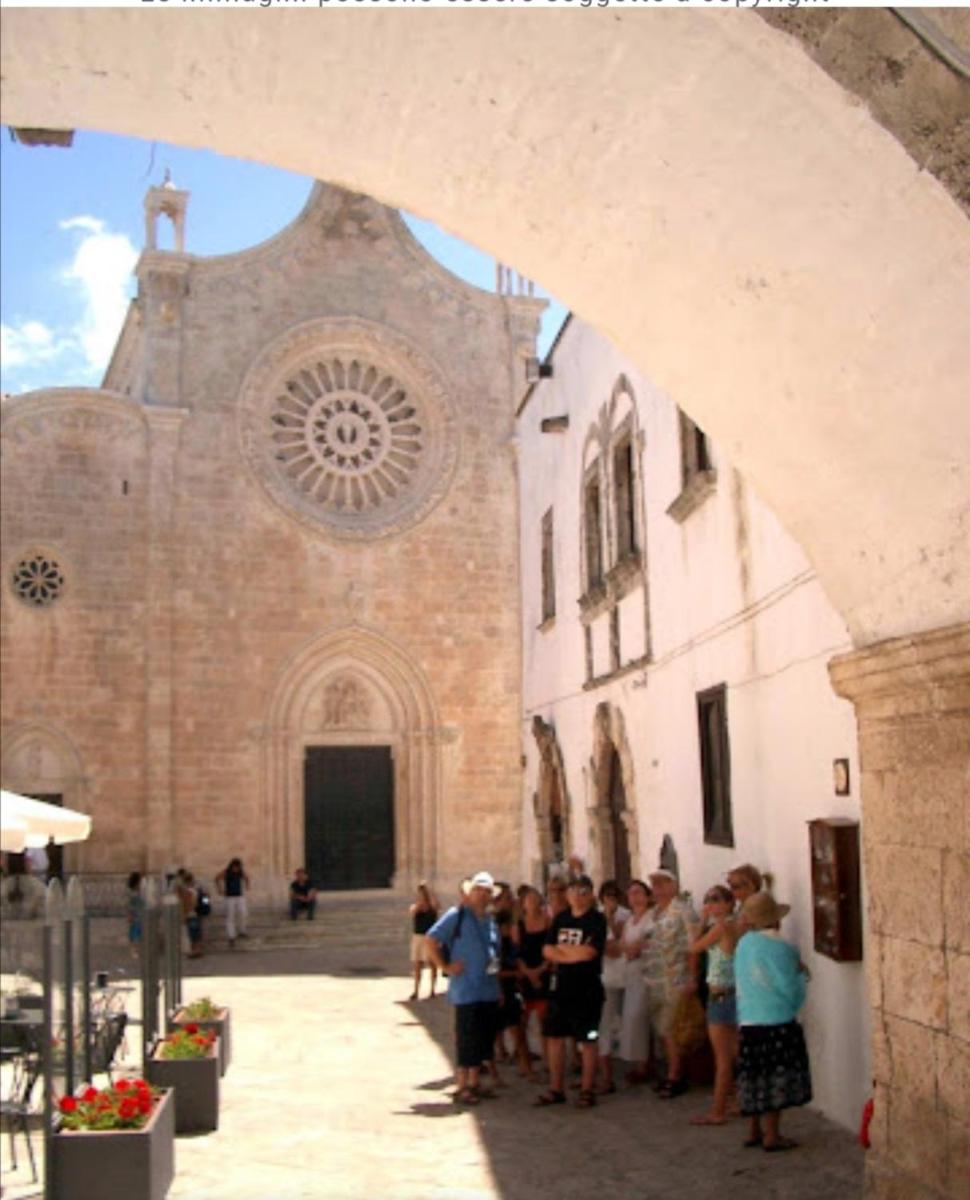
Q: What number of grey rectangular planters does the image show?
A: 3